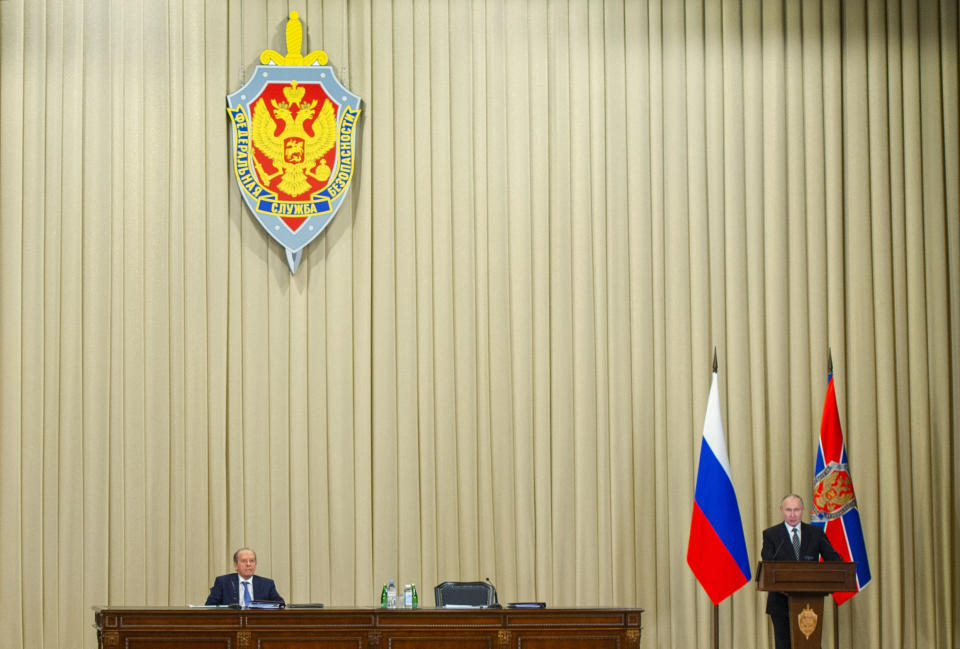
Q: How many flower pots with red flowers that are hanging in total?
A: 0